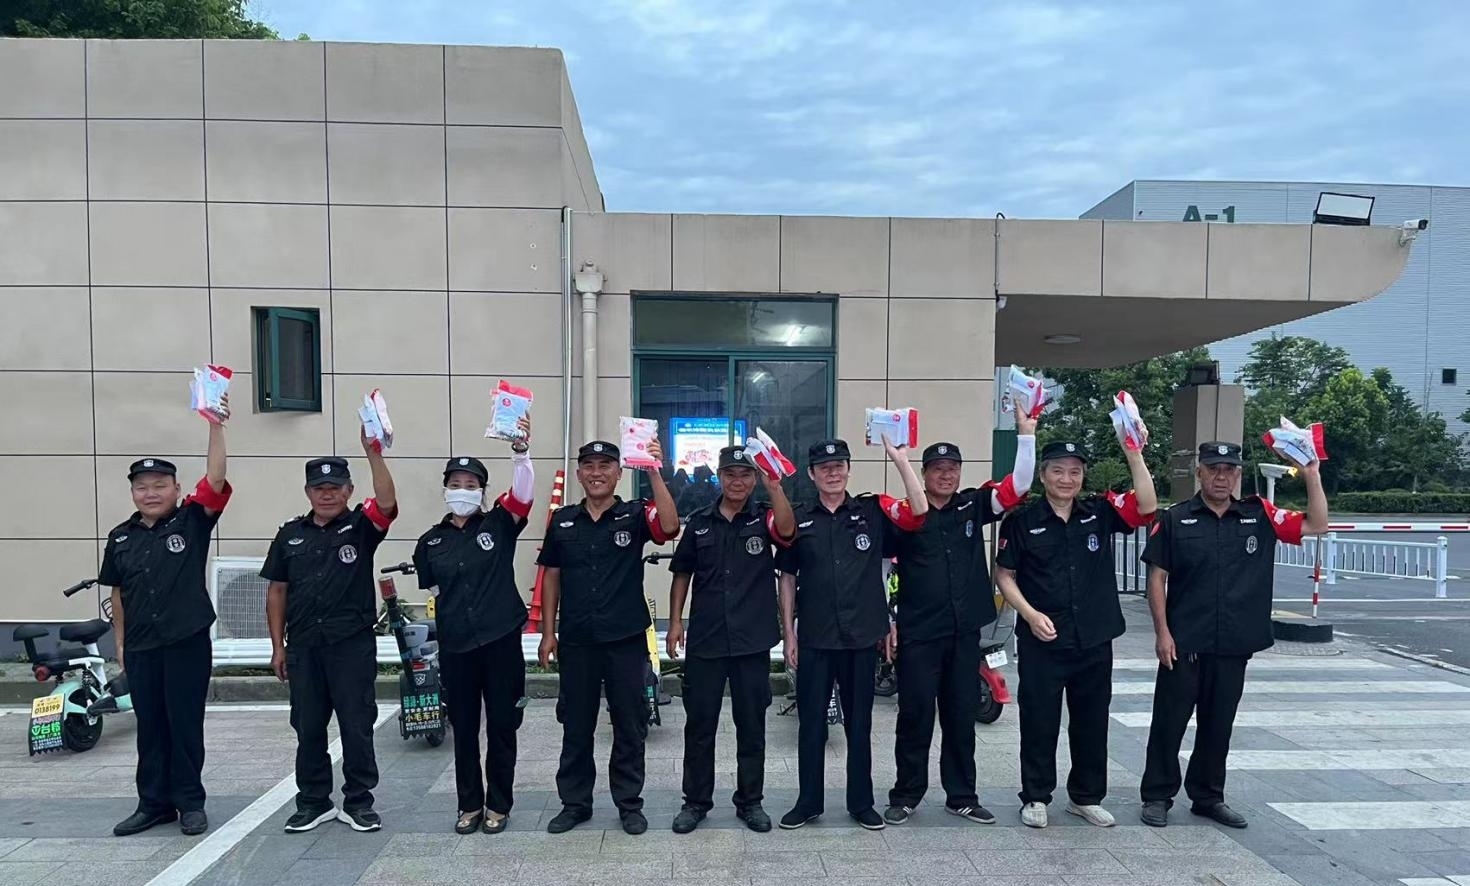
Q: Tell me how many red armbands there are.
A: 9